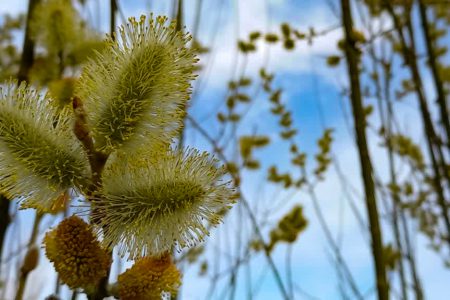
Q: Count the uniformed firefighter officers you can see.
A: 0